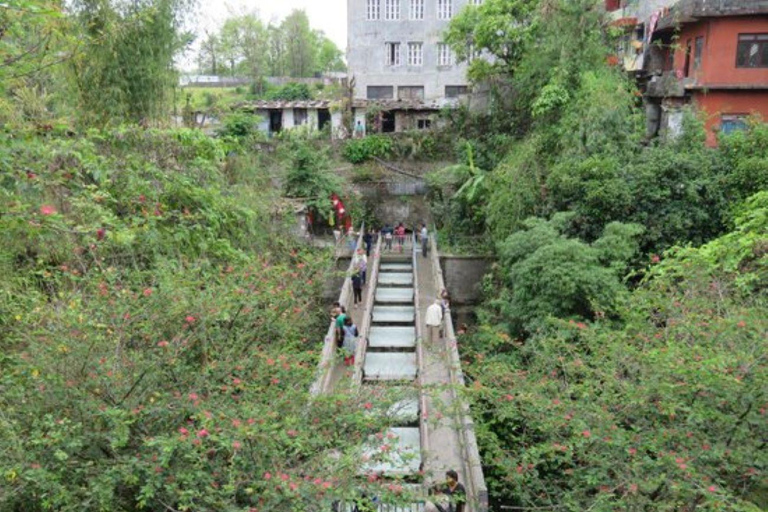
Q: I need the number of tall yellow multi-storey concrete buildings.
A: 0